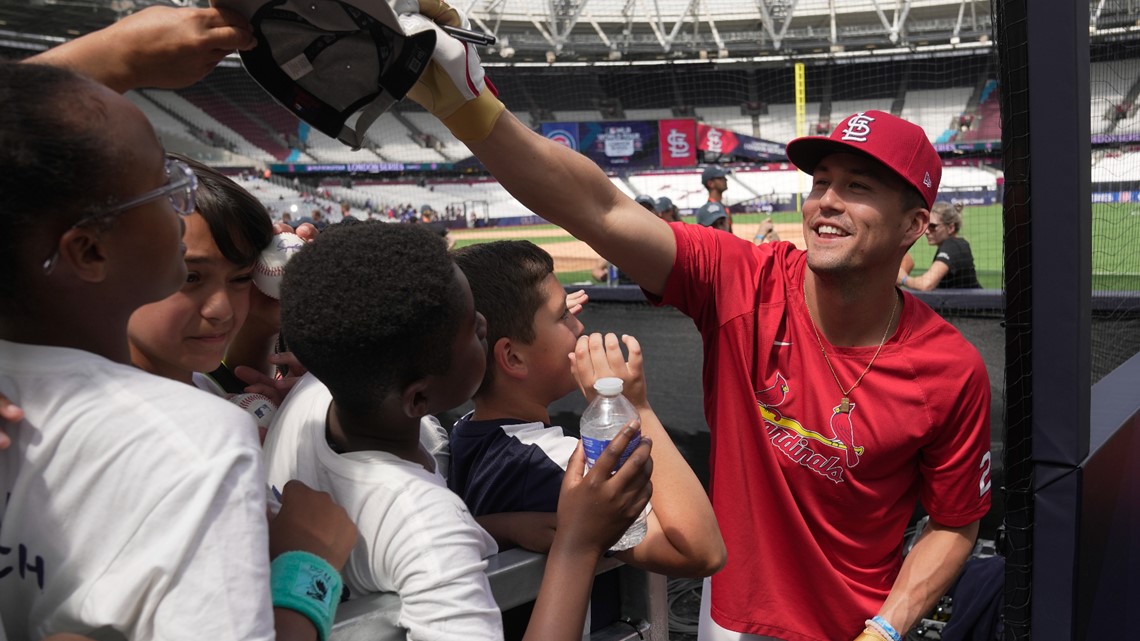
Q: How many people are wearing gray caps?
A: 4